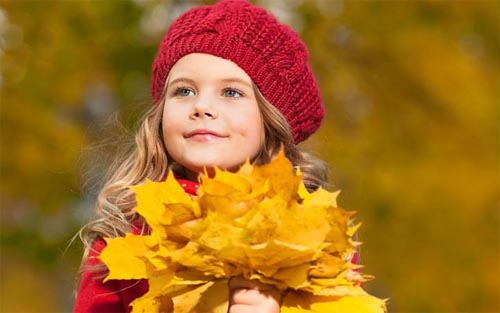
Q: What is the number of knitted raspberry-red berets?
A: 1